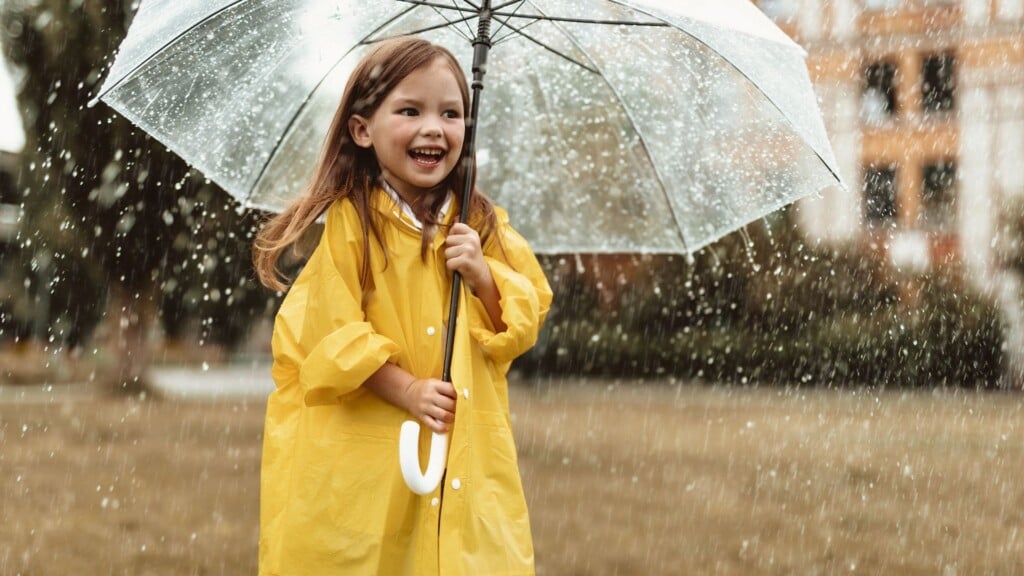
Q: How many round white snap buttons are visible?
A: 4